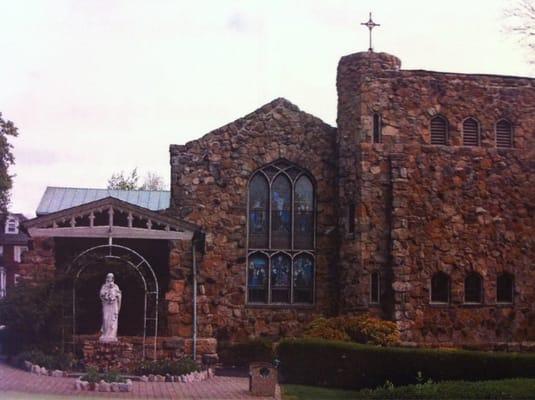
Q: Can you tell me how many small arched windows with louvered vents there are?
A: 3